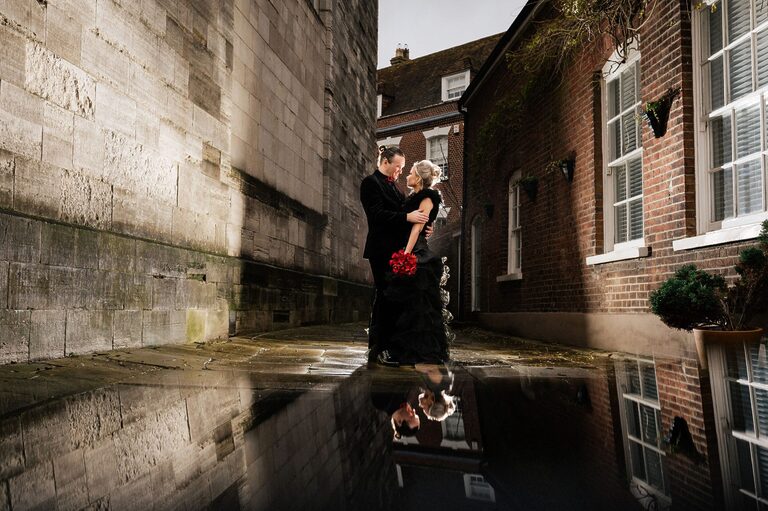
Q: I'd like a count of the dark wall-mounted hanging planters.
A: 4